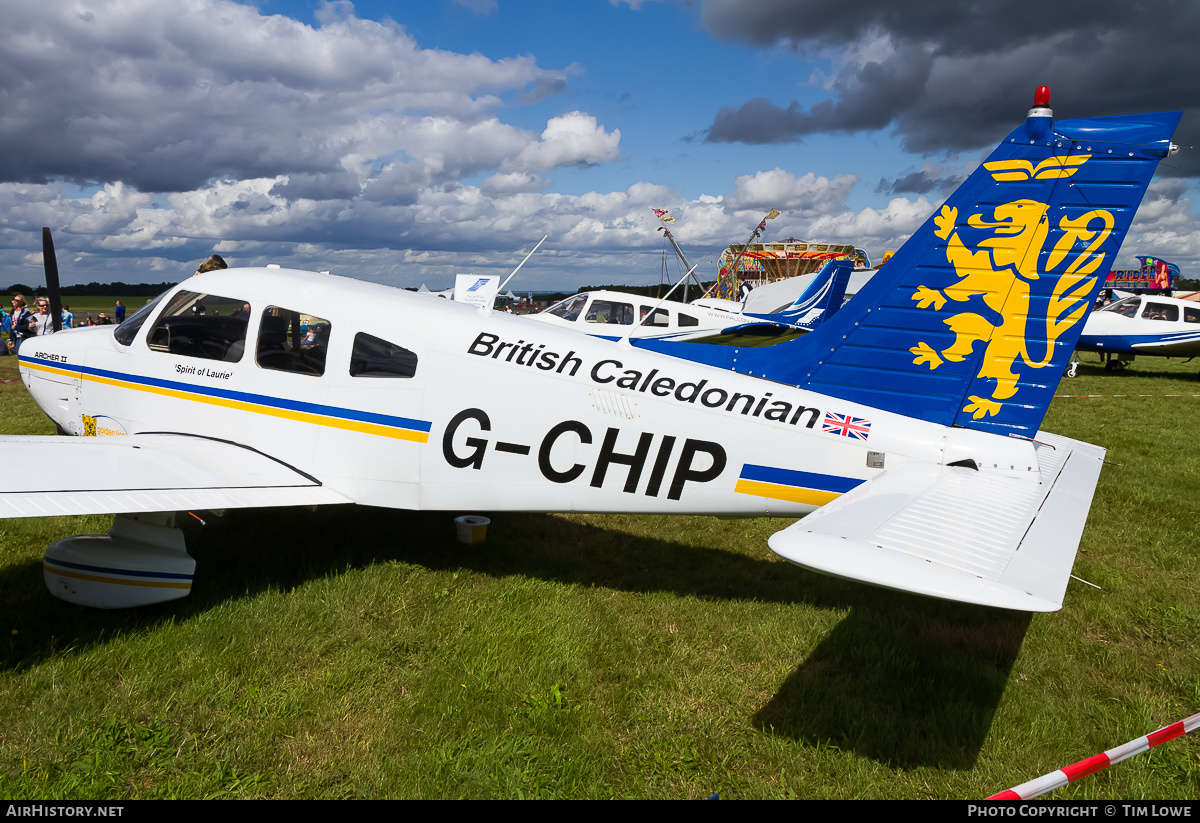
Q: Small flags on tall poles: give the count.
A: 4